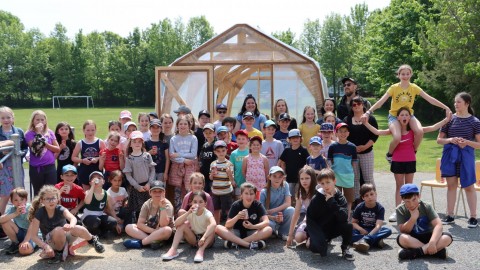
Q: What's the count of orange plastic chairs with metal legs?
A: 2